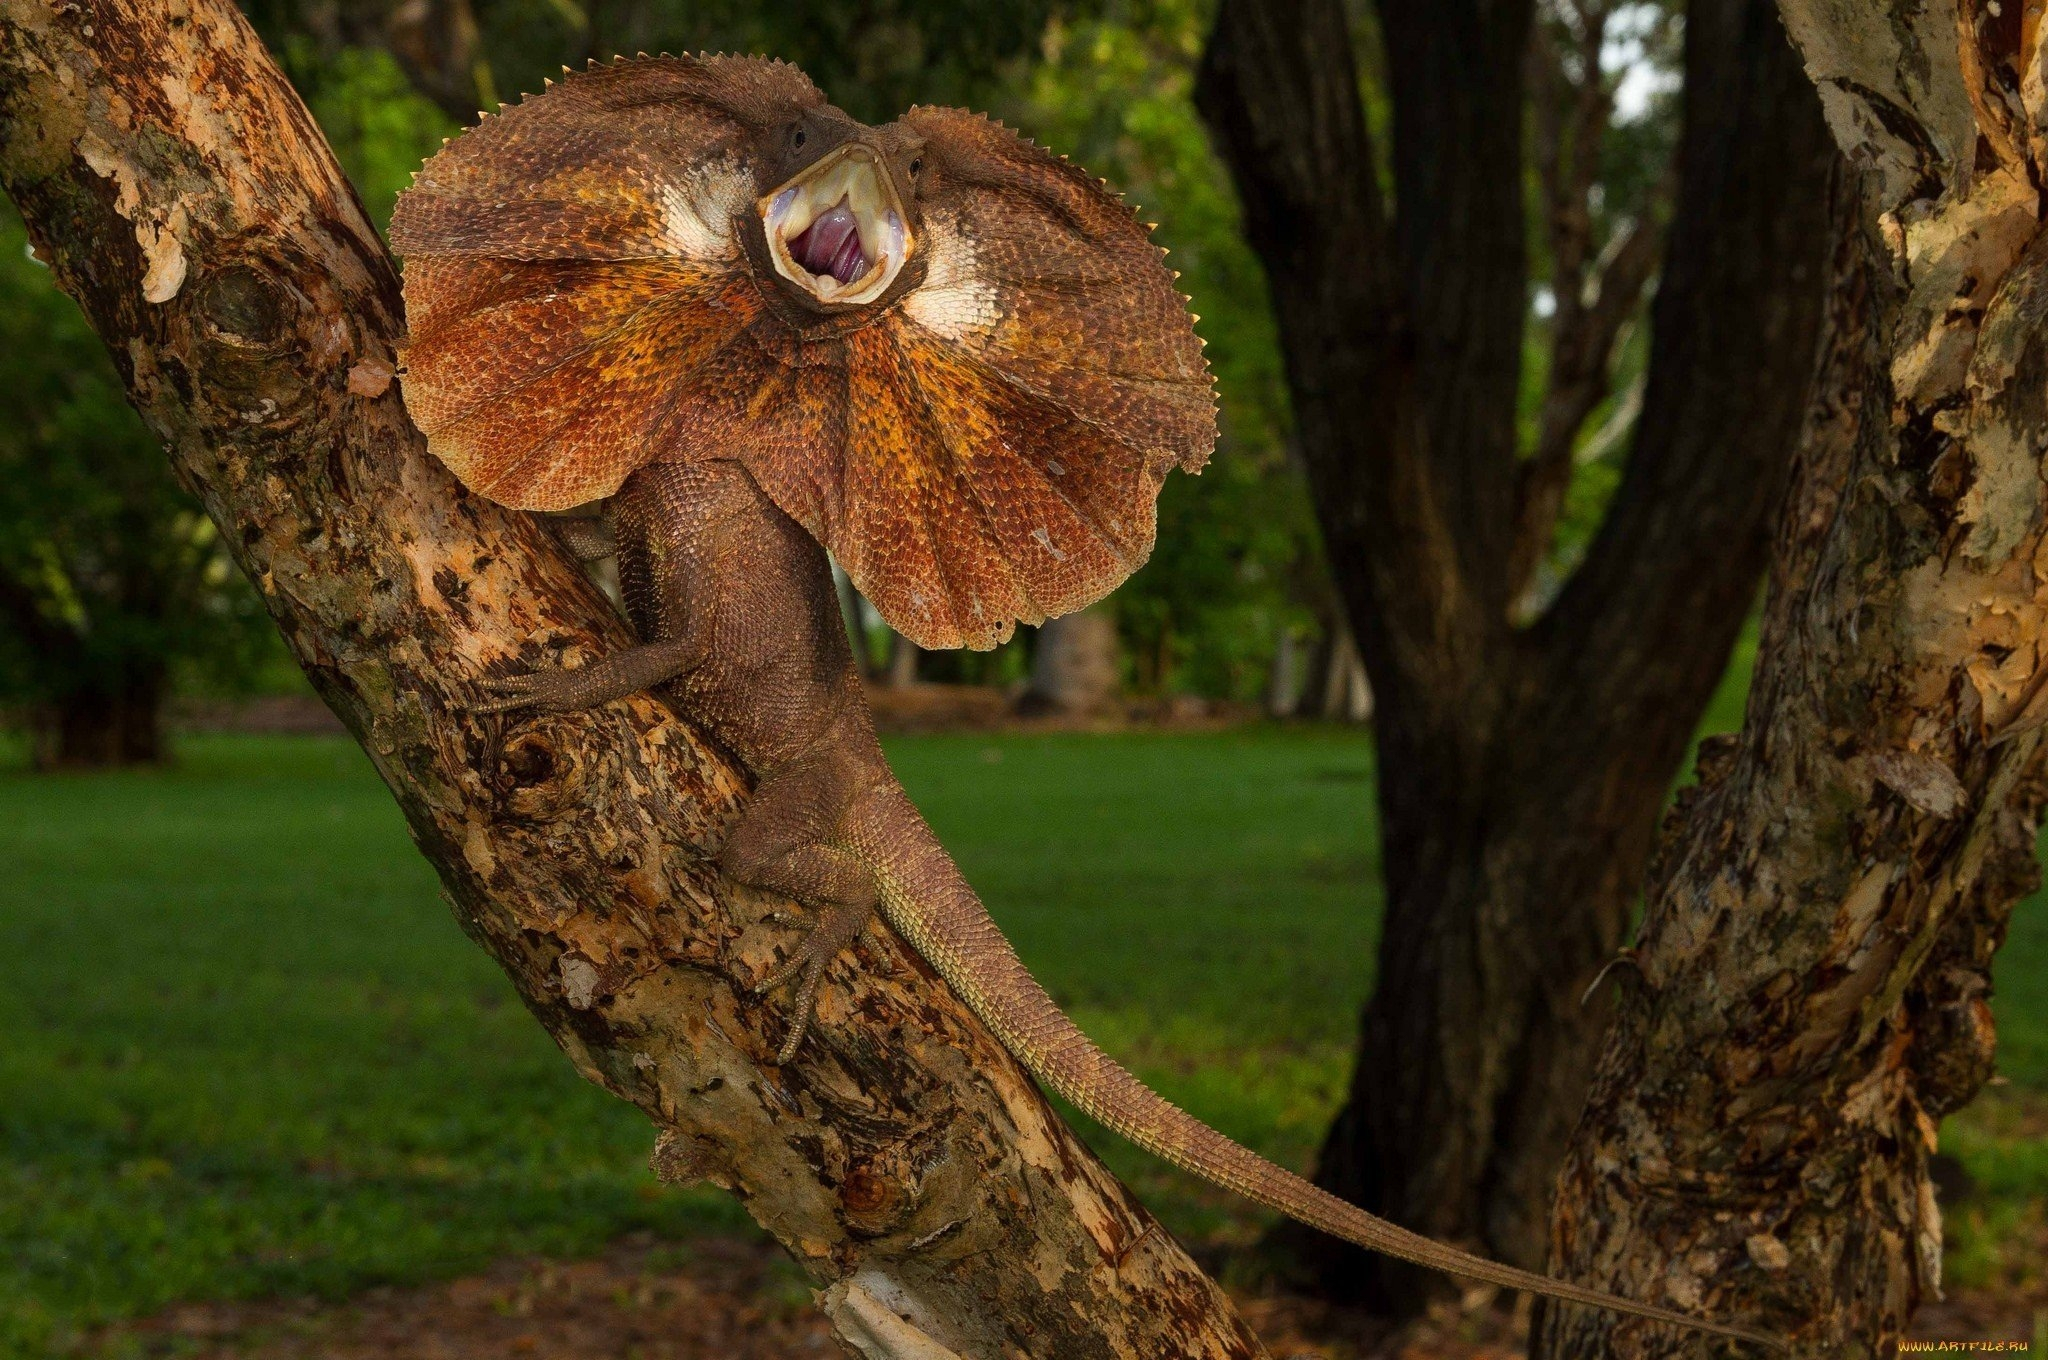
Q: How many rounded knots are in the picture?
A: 3